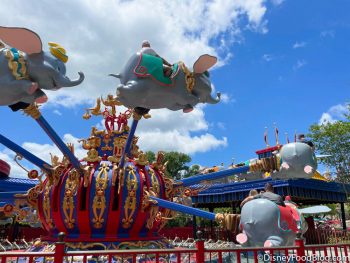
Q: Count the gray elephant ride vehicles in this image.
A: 4